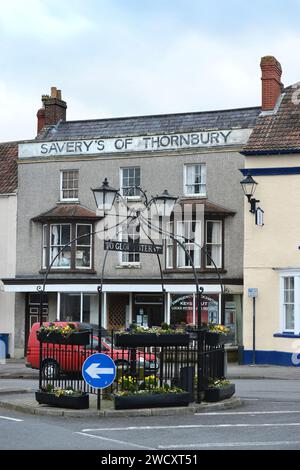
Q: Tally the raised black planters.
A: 3